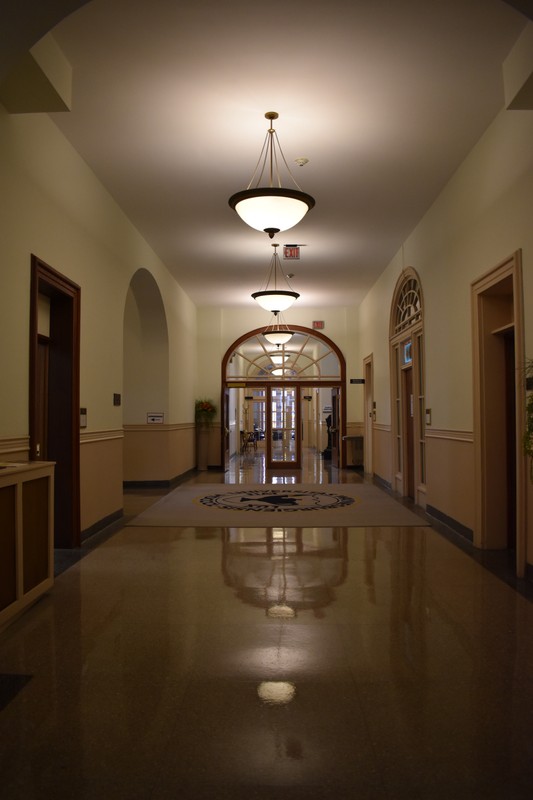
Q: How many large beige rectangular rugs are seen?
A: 1